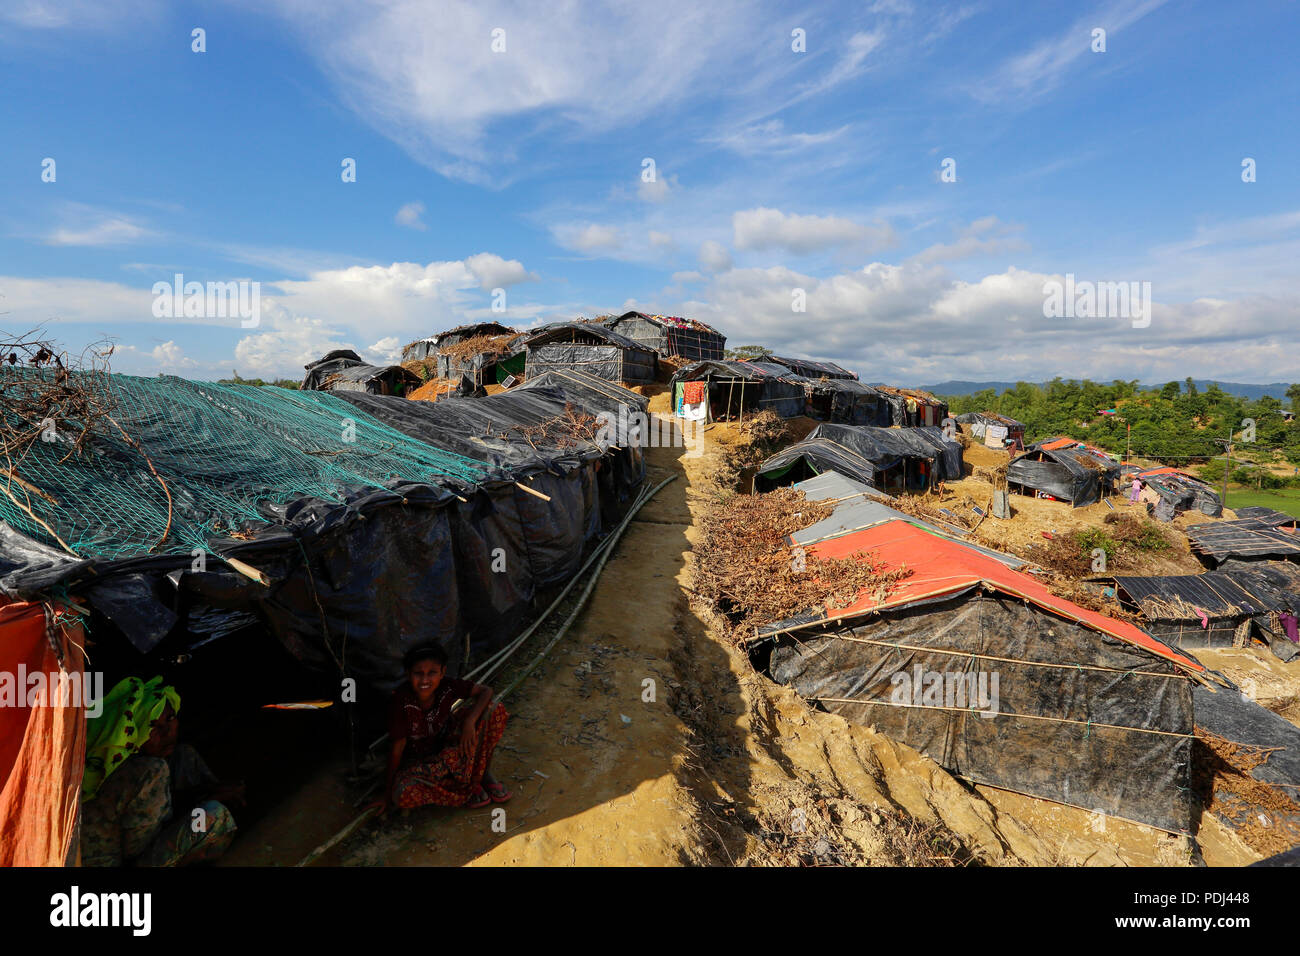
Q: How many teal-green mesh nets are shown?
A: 1